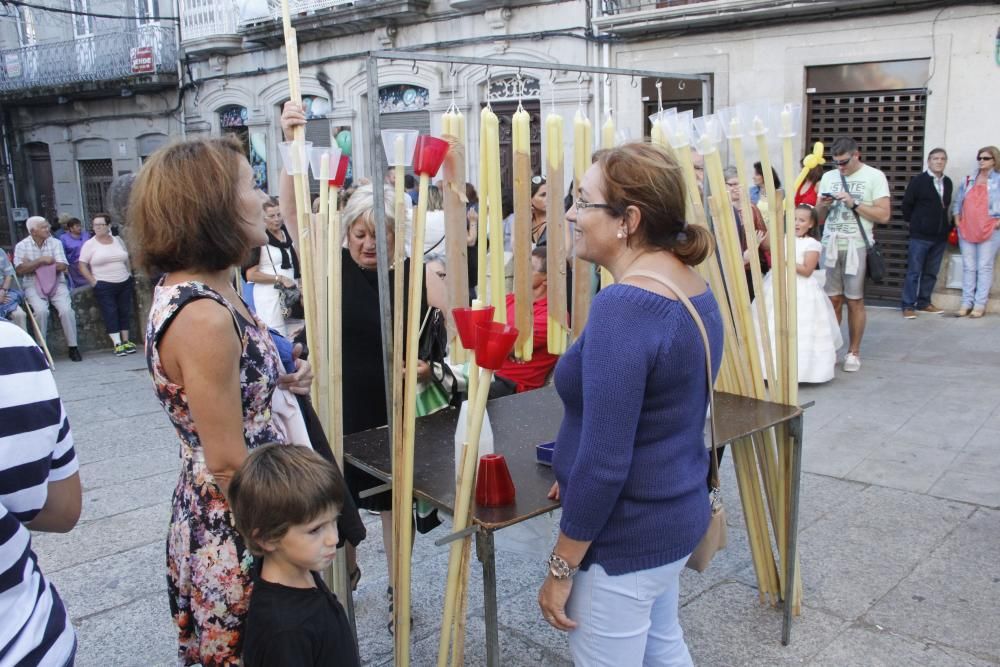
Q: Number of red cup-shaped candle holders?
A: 5